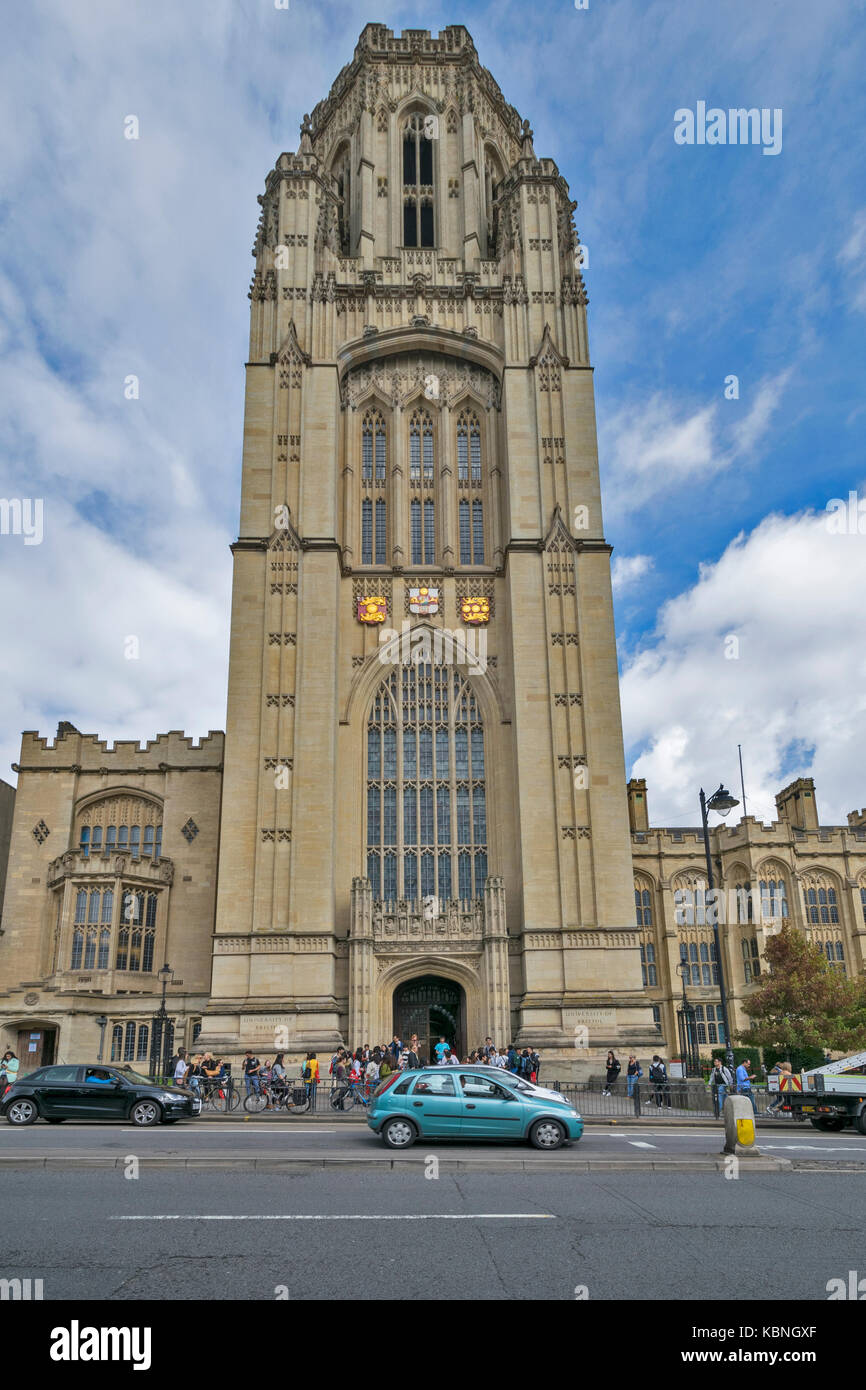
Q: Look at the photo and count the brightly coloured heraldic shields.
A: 3